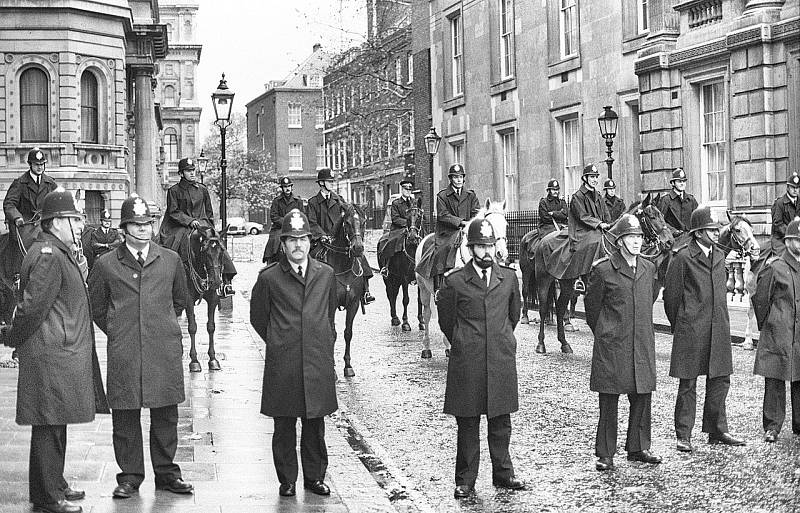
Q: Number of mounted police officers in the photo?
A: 11